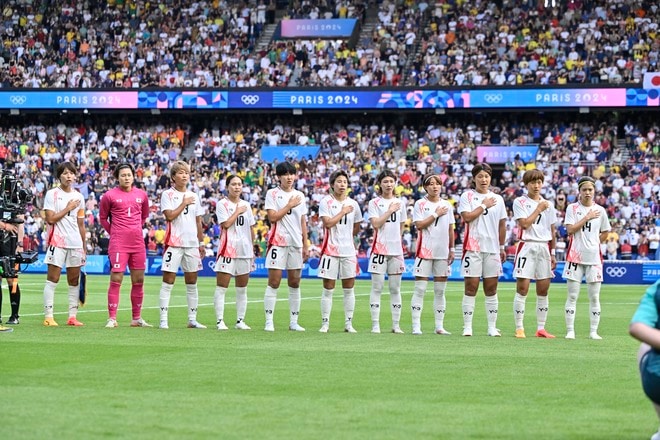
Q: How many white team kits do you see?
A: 10